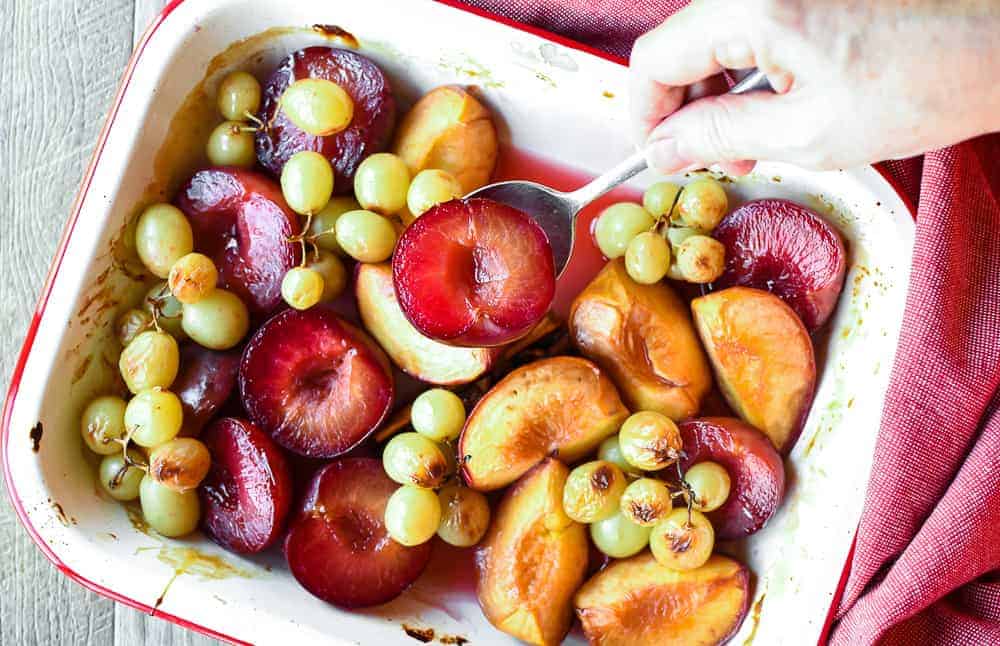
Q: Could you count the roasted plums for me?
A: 9